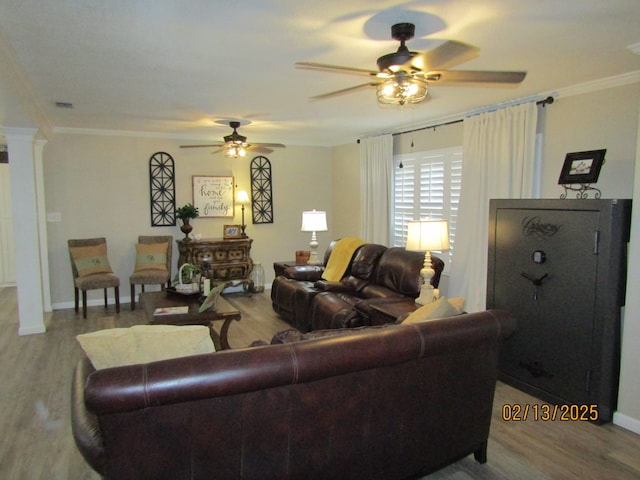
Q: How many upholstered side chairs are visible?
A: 2